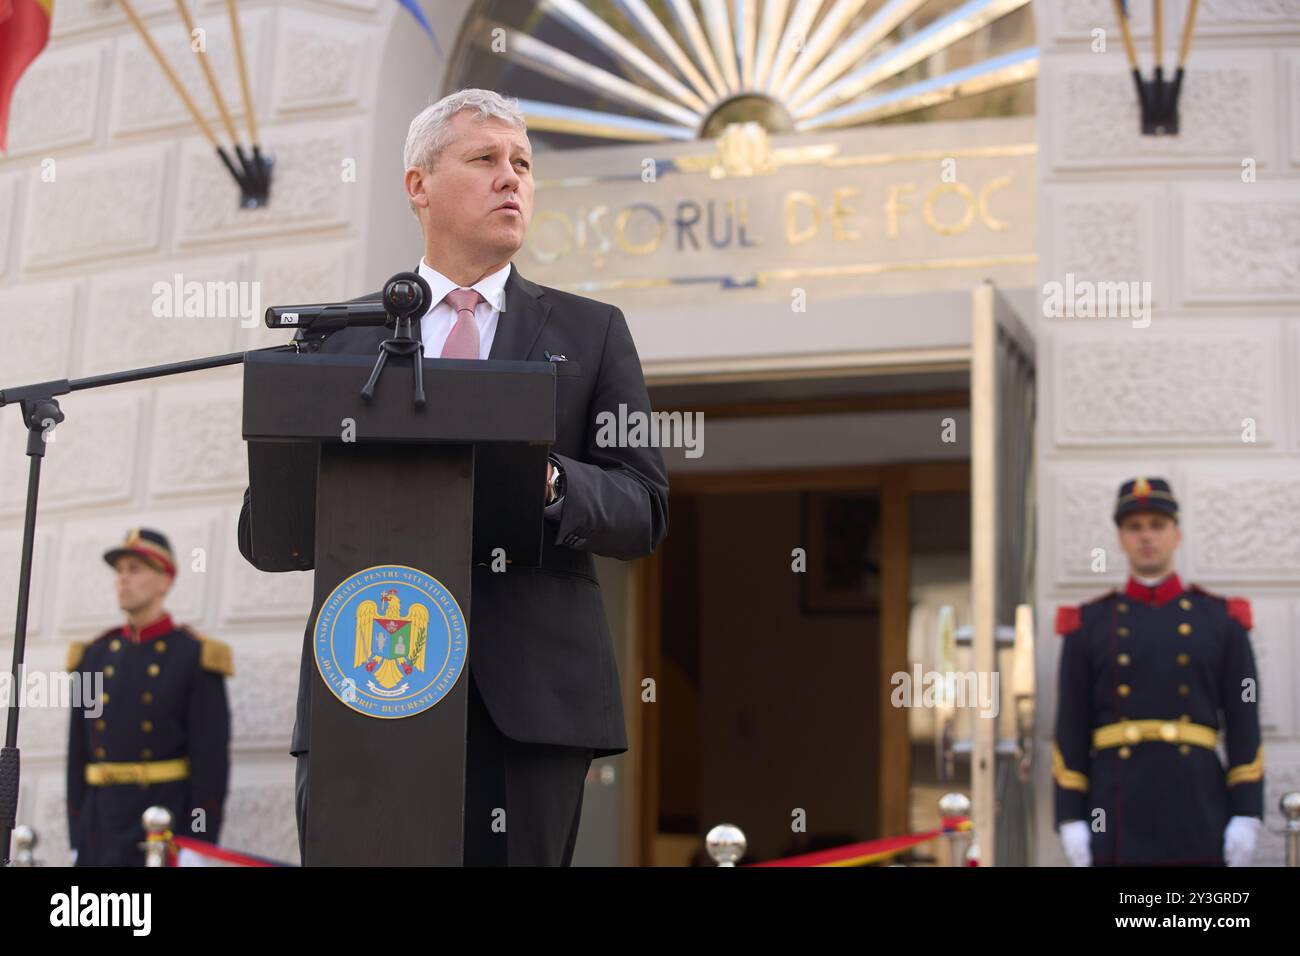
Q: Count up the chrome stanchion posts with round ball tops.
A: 5